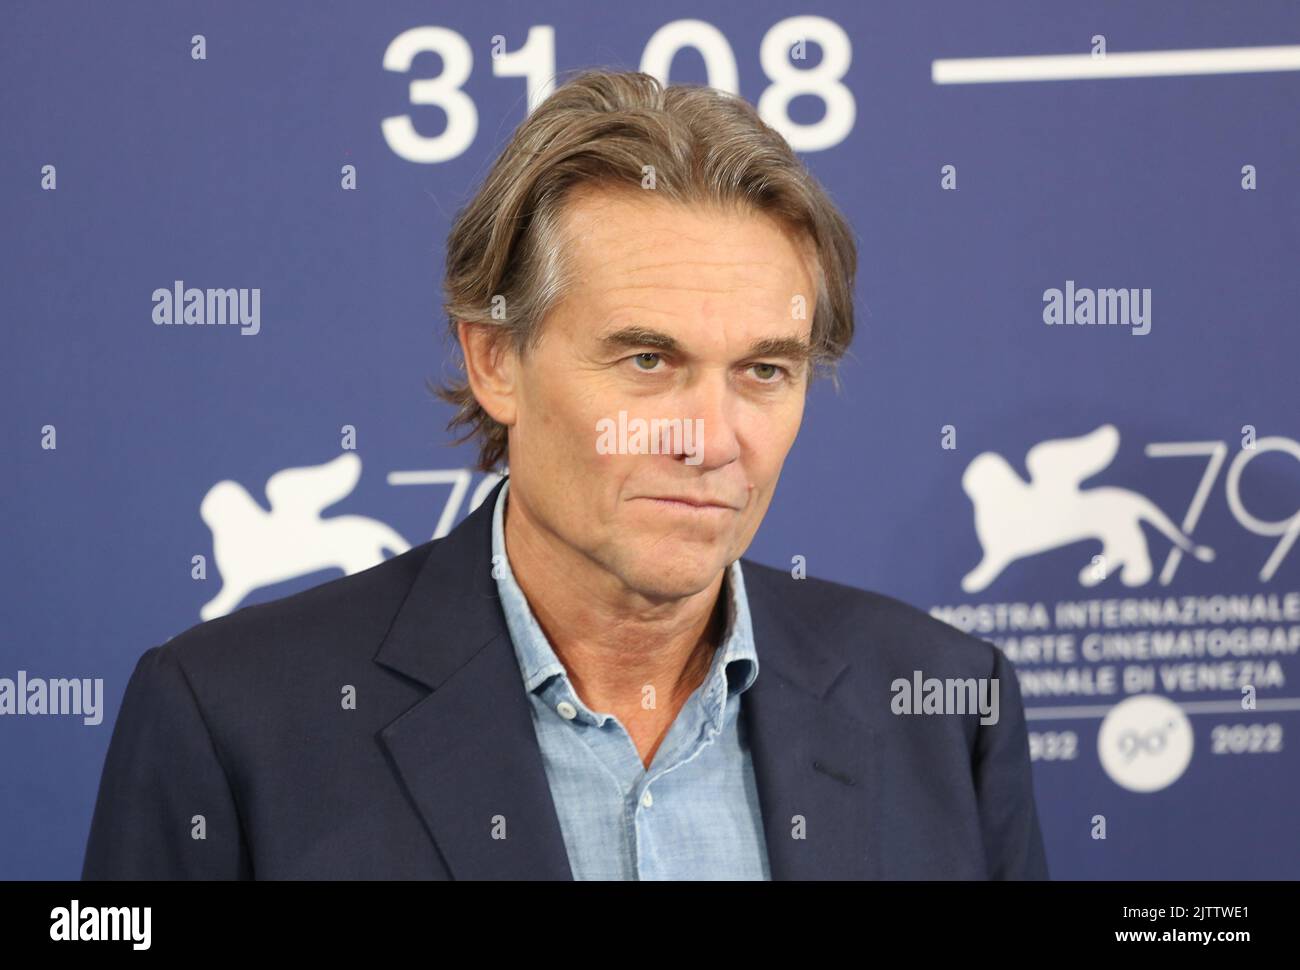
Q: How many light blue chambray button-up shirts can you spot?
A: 1